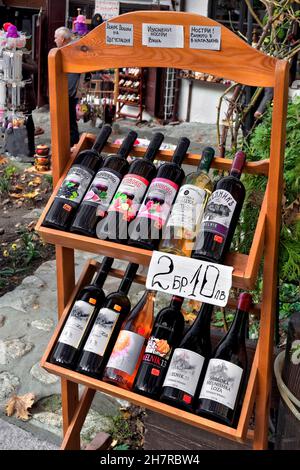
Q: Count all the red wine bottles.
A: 10